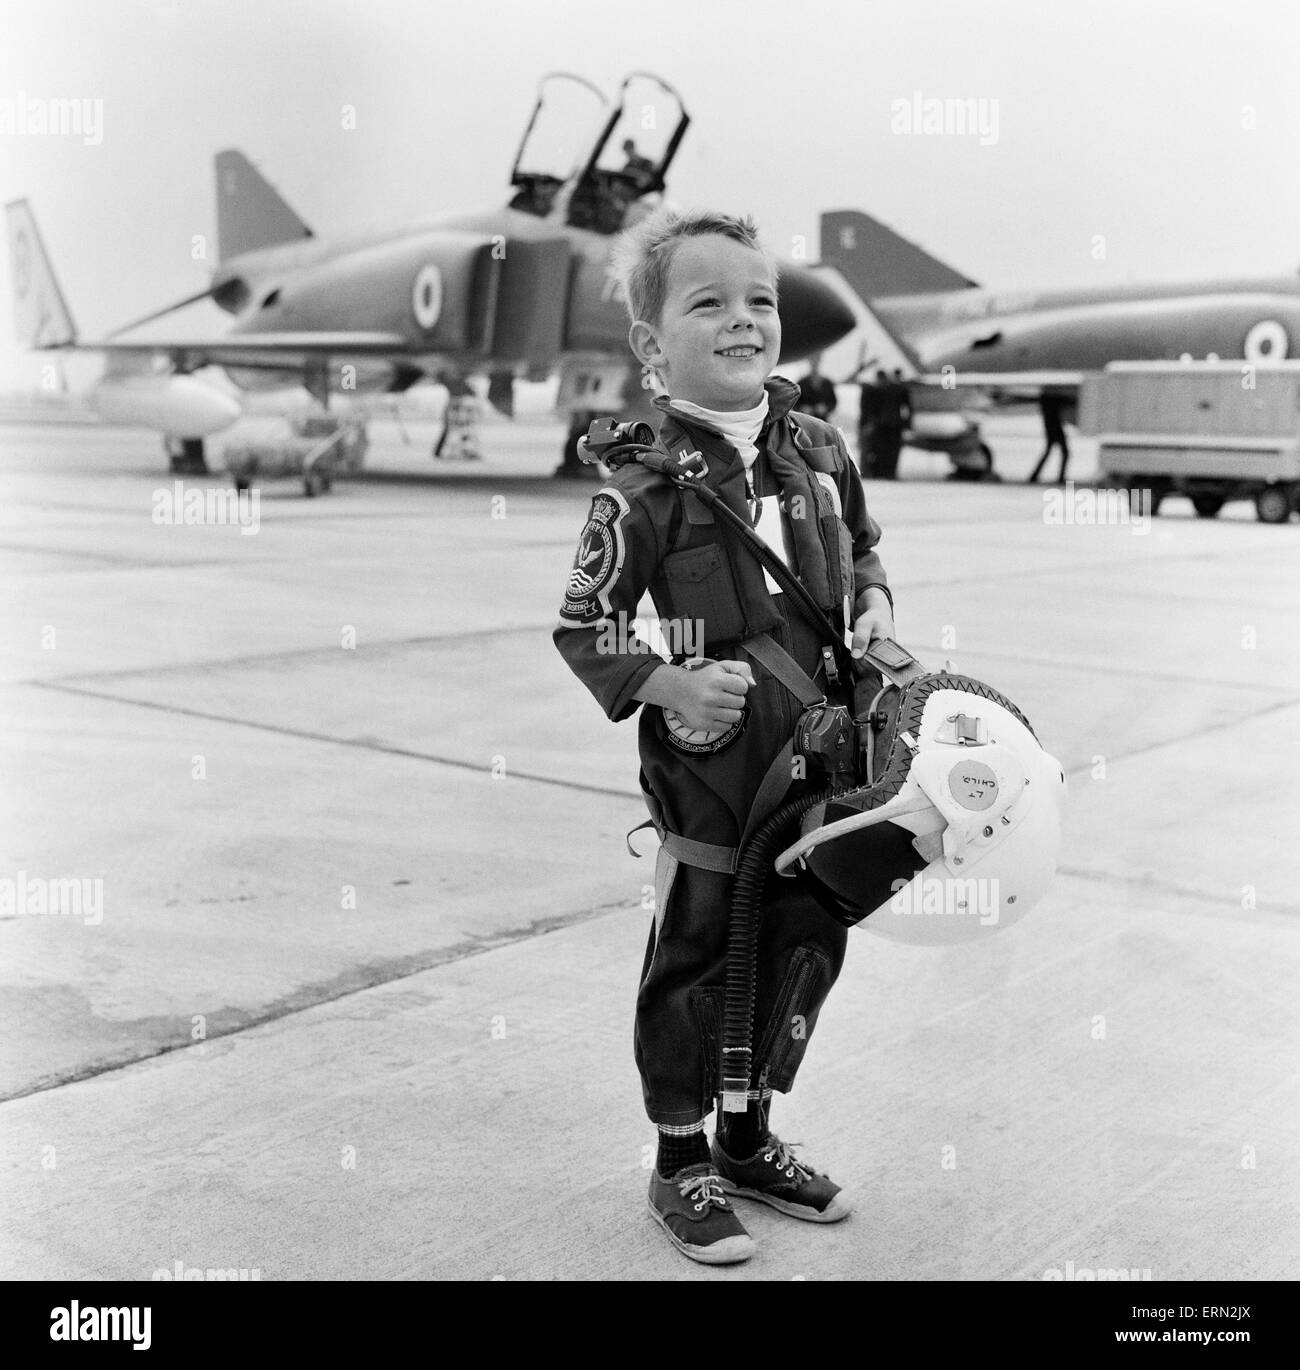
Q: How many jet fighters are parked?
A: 2